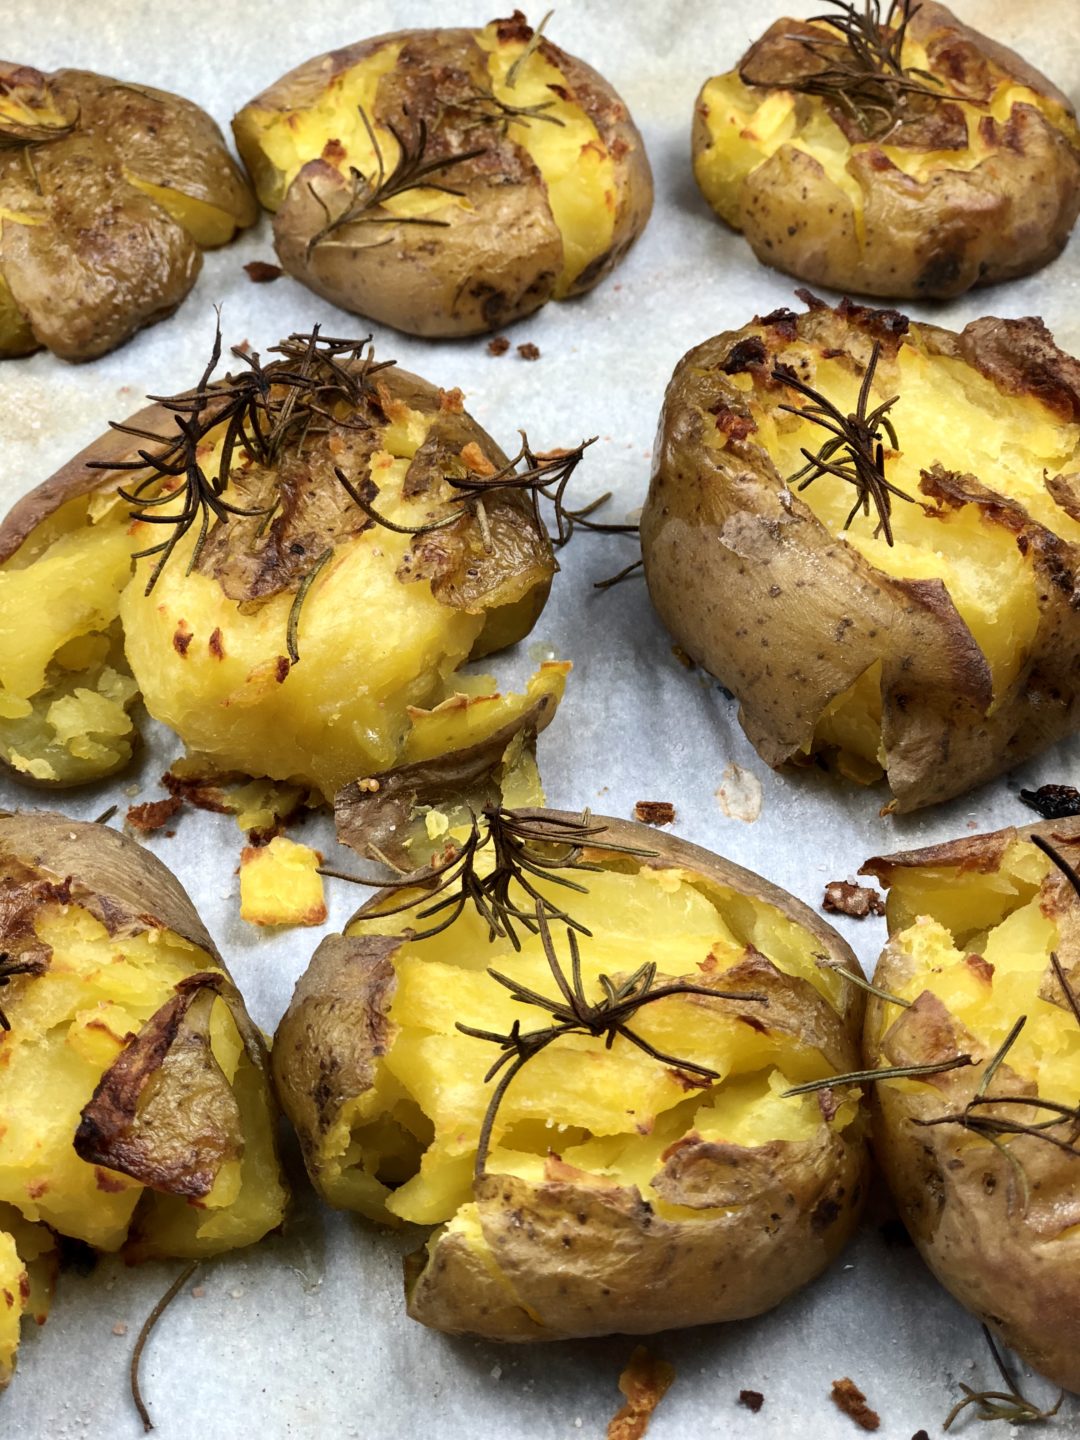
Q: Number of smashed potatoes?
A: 8